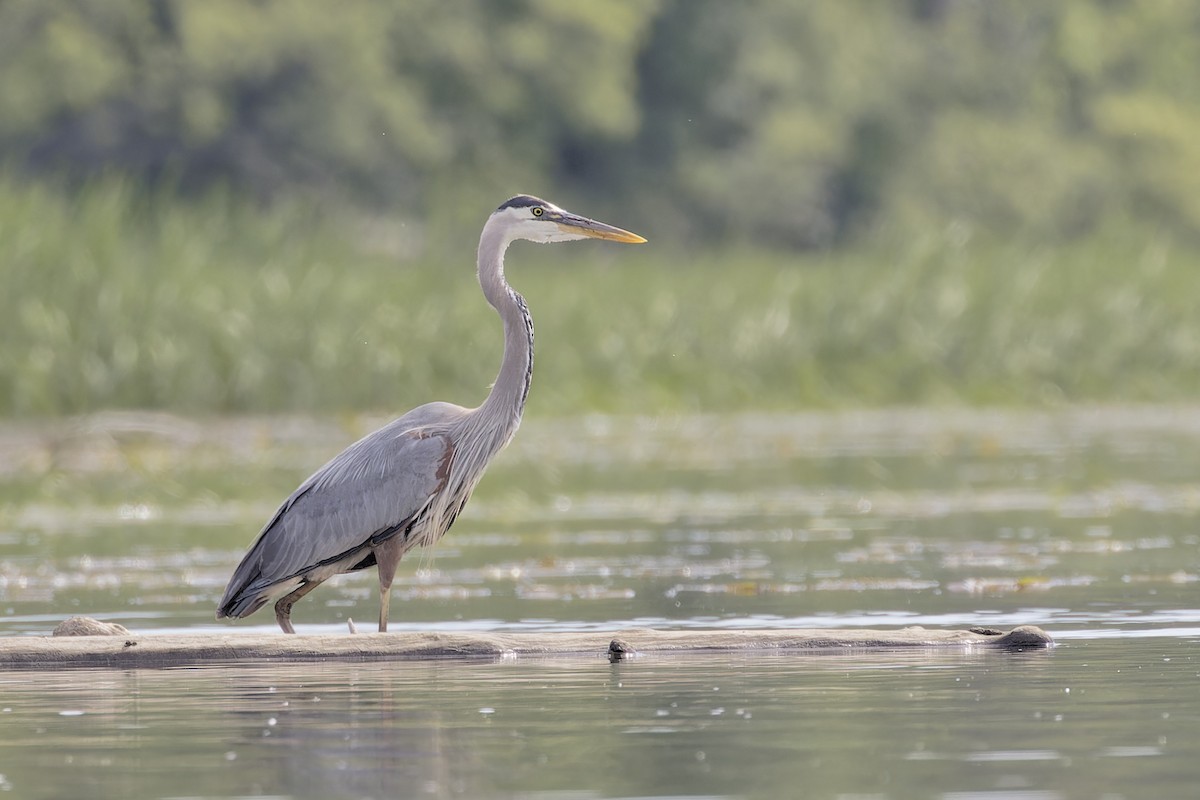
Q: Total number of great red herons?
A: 0